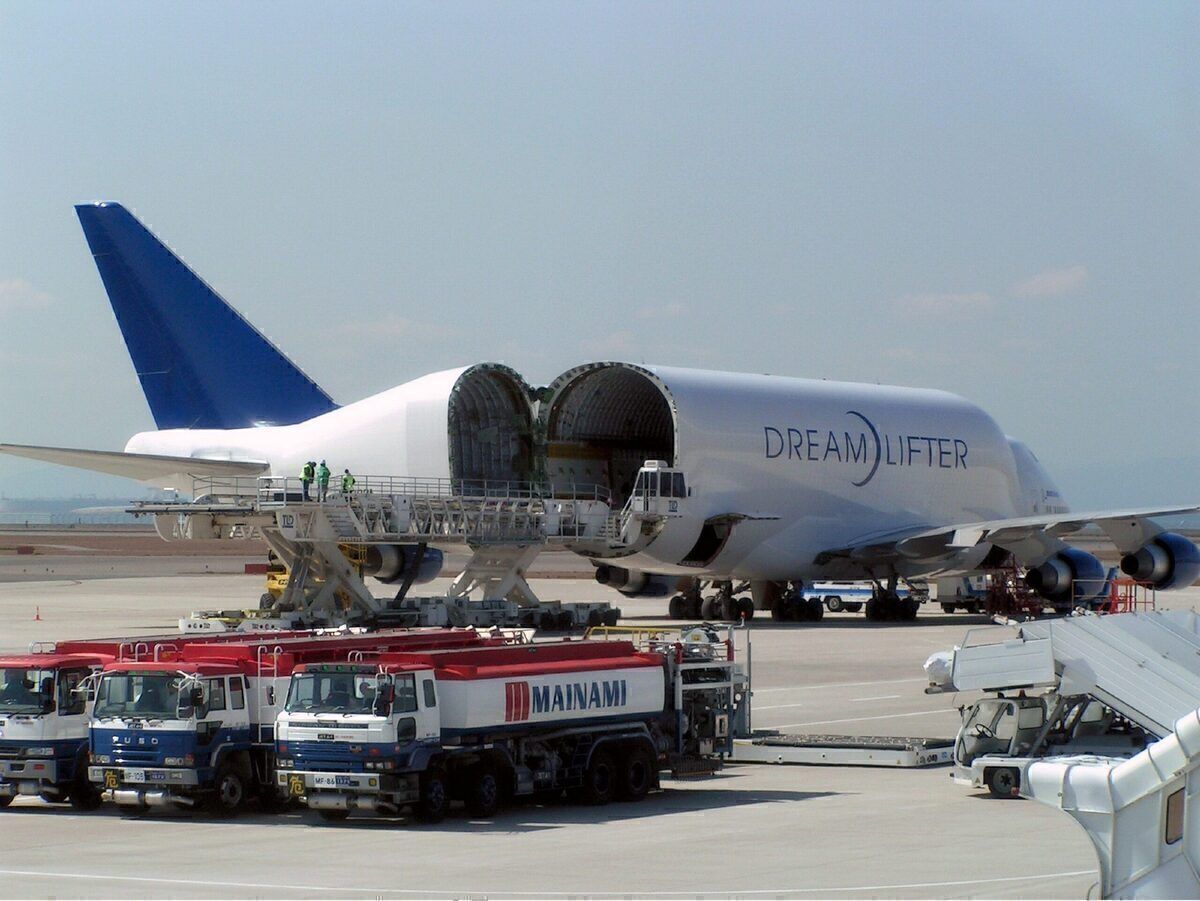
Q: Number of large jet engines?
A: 4